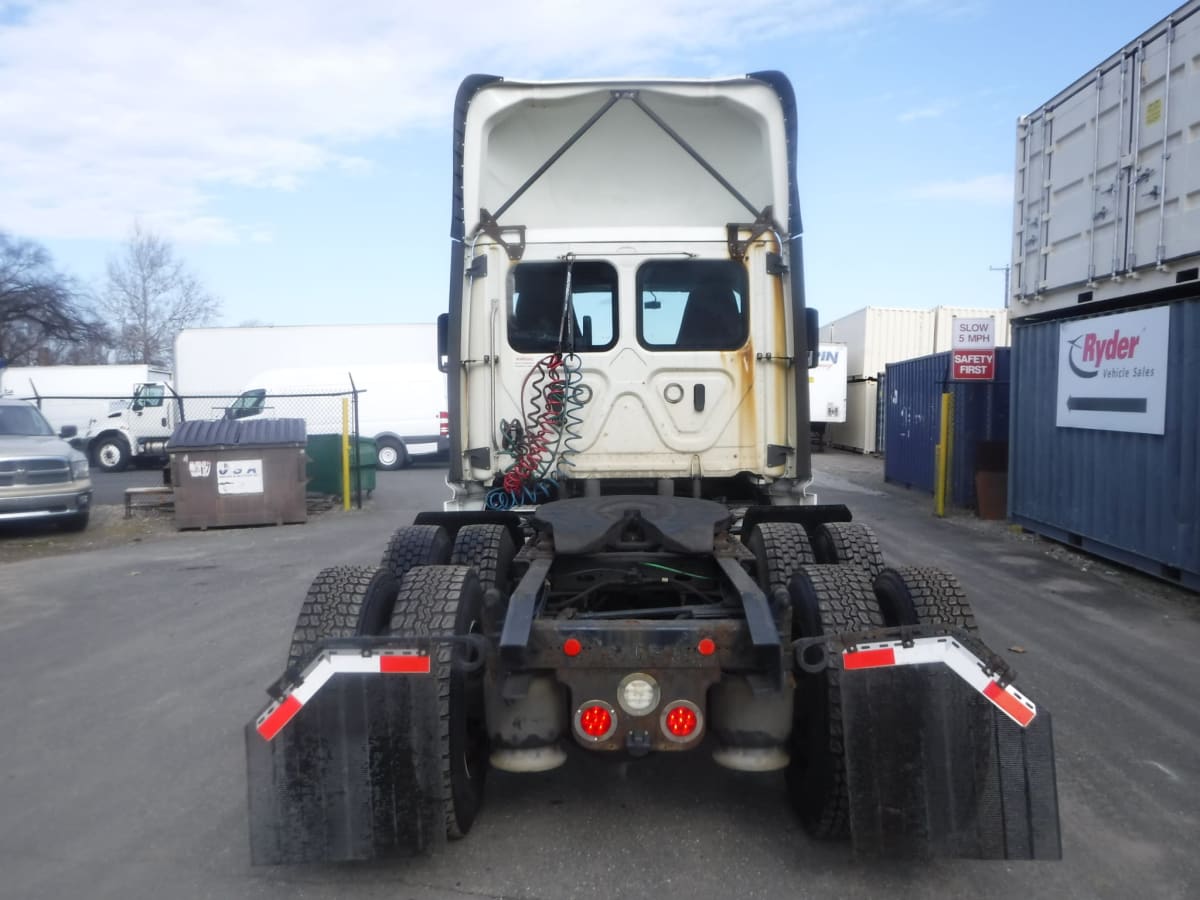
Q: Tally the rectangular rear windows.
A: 2